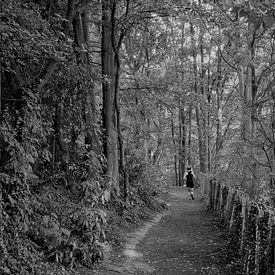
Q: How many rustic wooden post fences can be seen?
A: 1